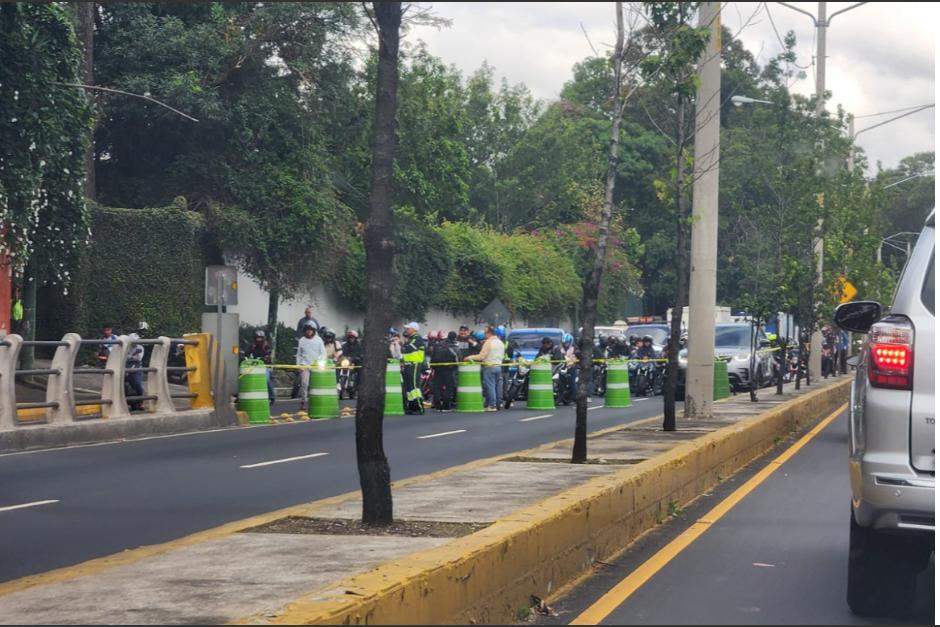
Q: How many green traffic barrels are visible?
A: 7